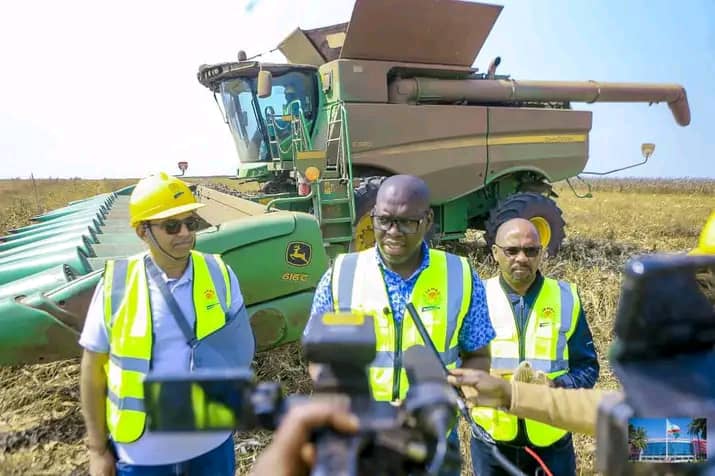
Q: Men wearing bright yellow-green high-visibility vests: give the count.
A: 3